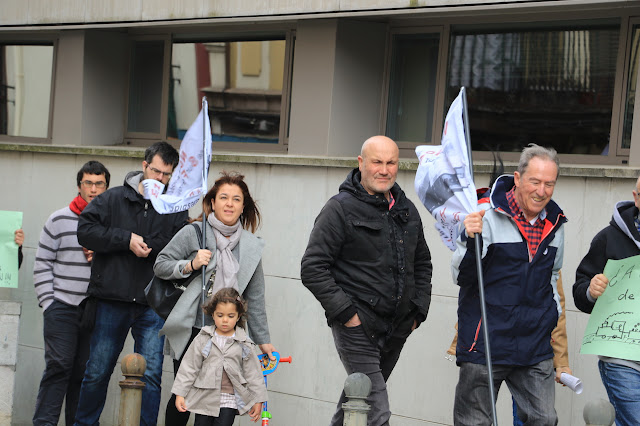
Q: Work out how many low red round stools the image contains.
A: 0